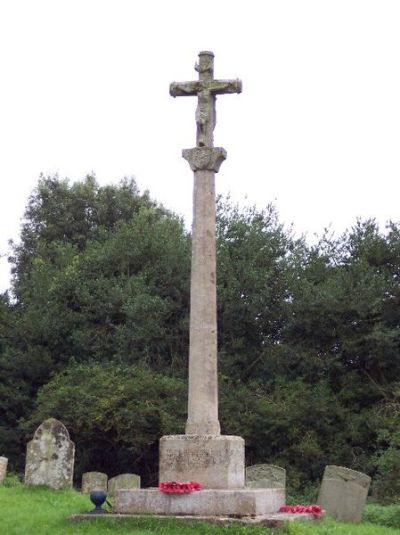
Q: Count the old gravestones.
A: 6